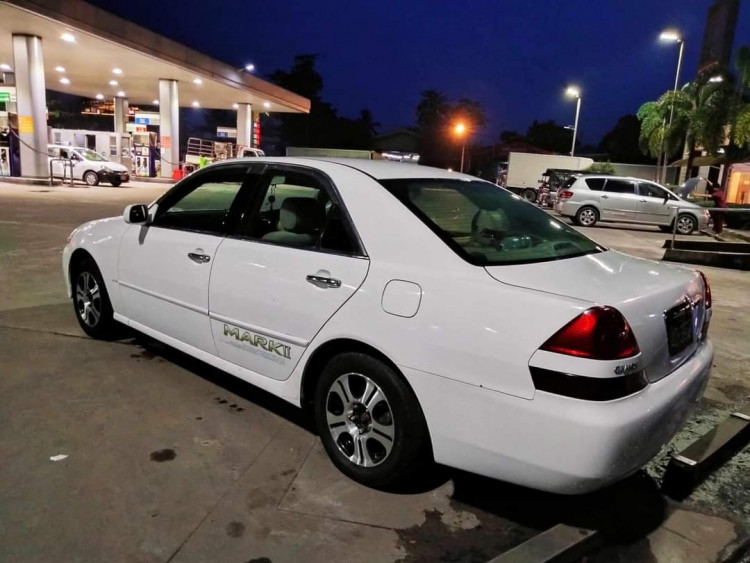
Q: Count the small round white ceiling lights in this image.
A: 13